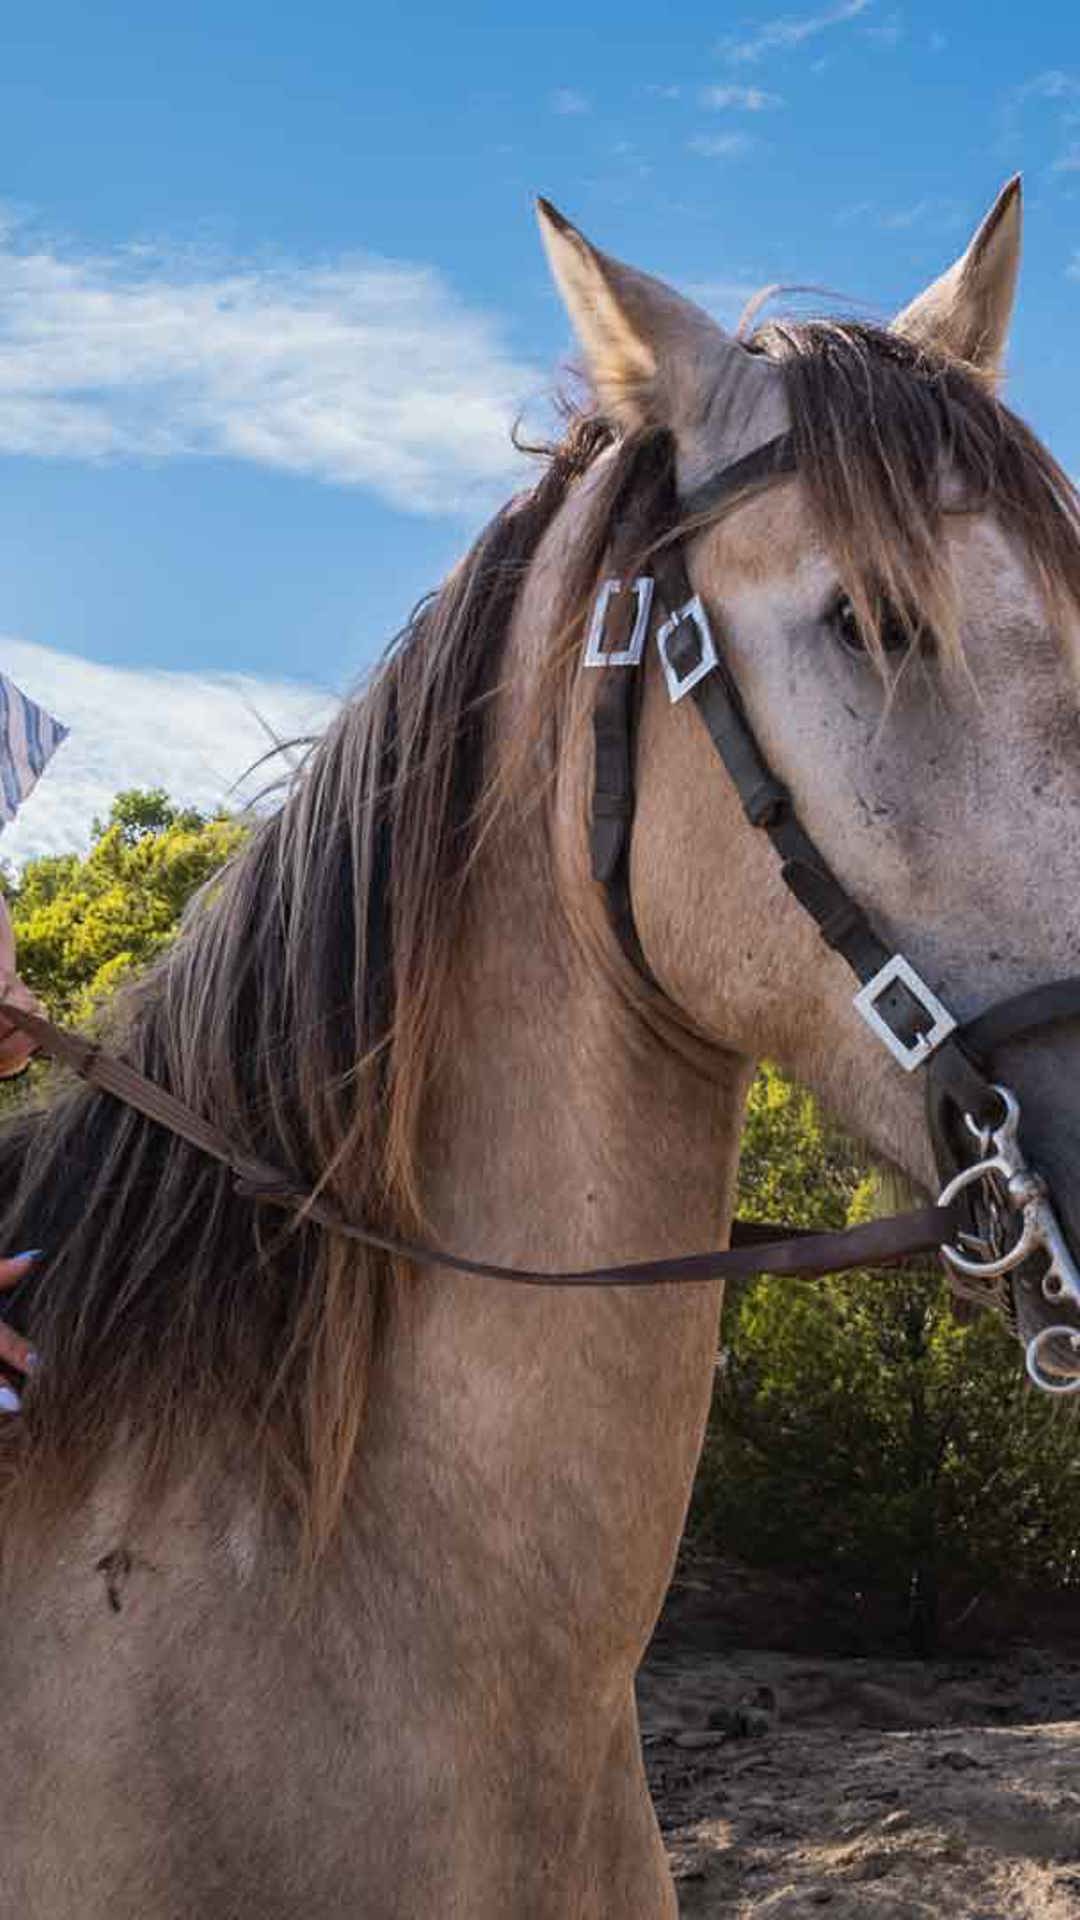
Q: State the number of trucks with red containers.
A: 0